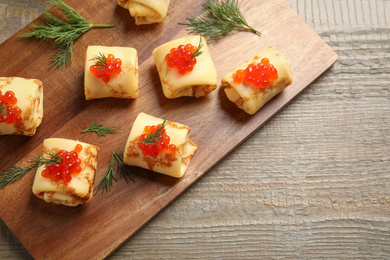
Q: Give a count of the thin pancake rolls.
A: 7